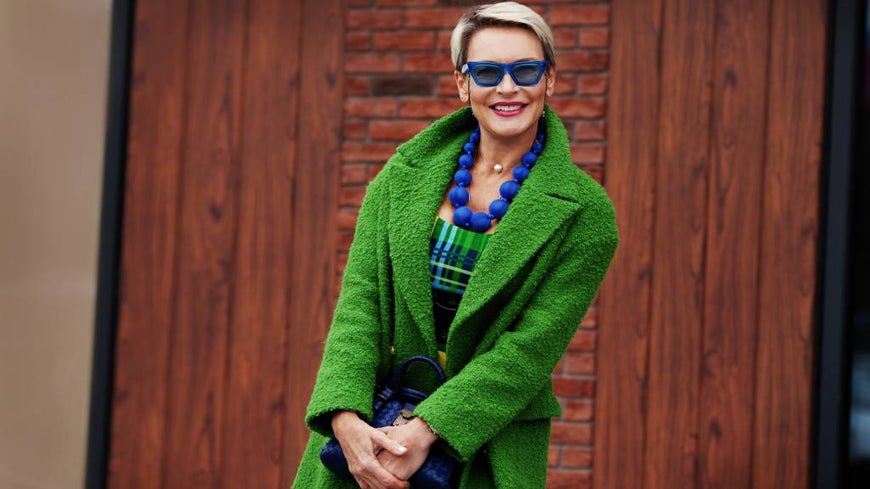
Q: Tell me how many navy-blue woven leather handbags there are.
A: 1